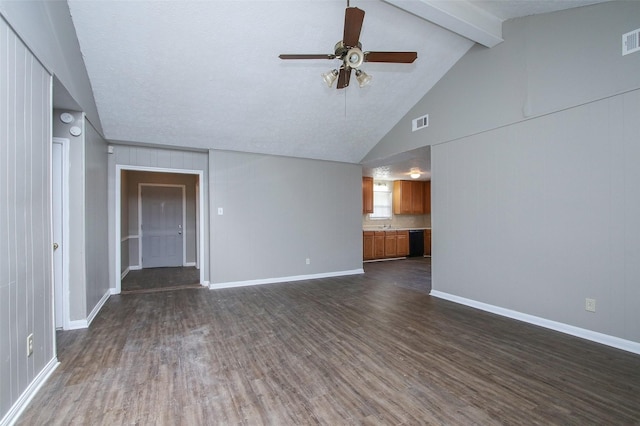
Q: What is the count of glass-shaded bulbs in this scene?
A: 3